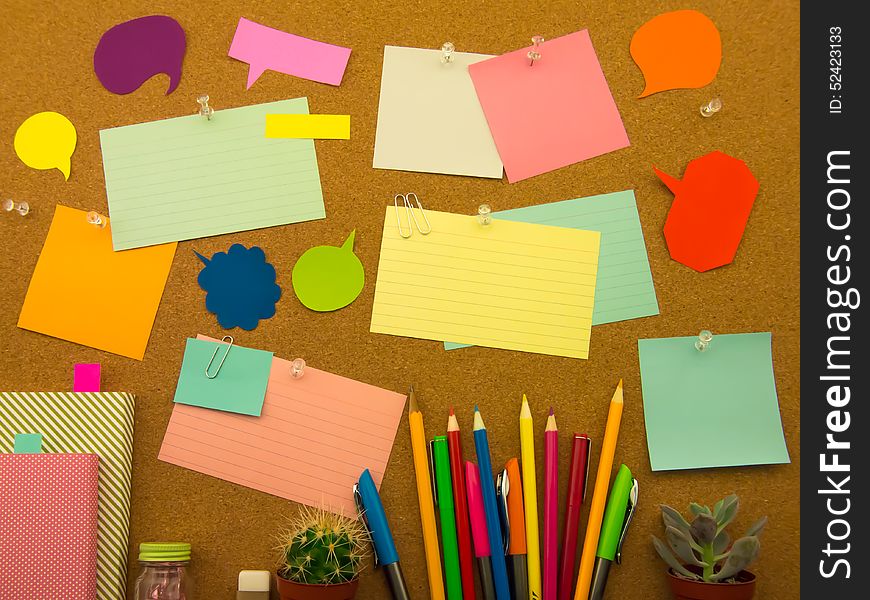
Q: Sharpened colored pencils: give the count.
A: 5